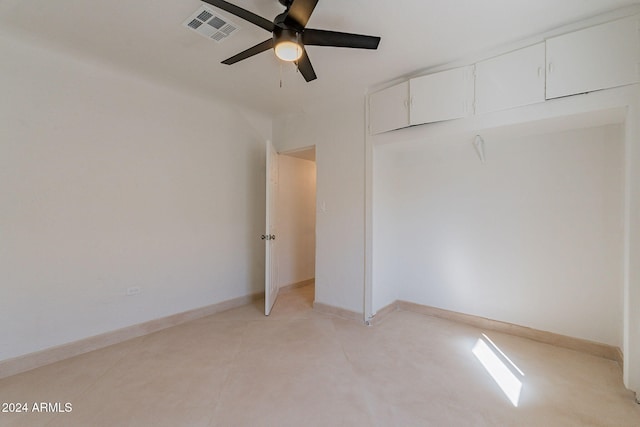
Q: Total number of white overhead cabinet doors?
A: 4